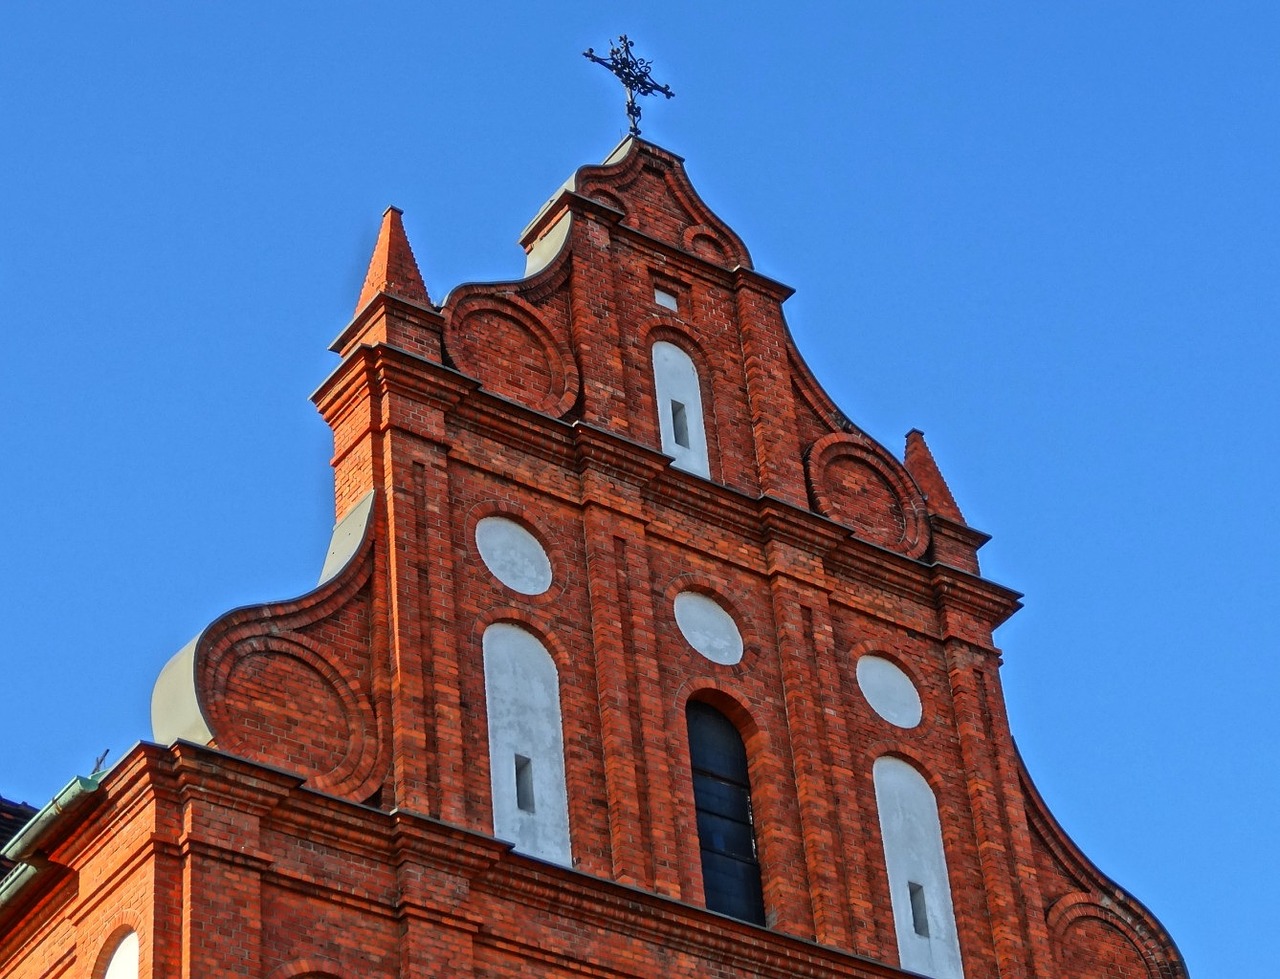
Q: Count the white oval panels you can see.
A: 3